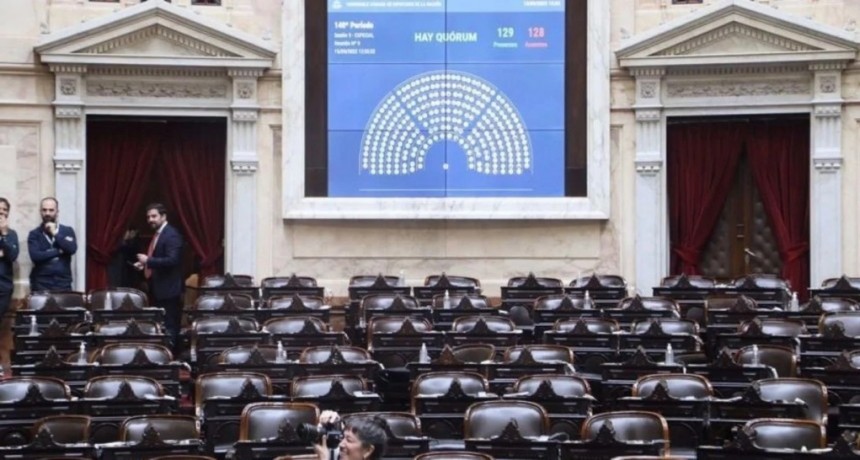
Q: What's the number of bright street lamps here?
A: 0